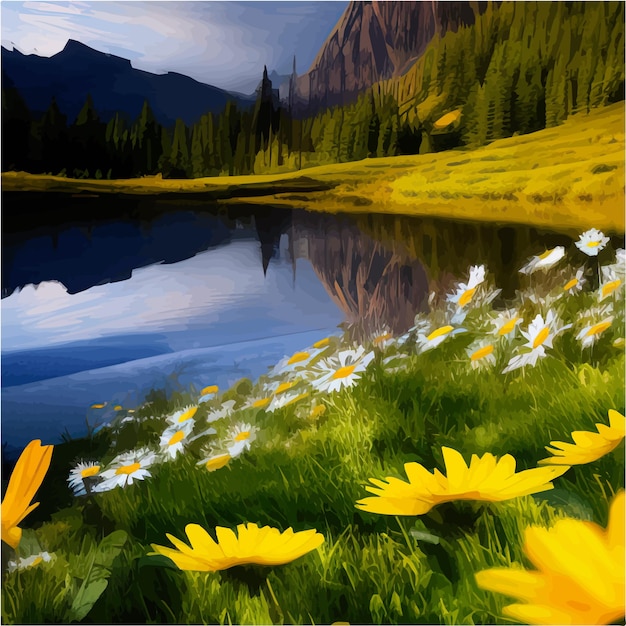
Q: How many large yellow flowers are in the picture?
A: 5